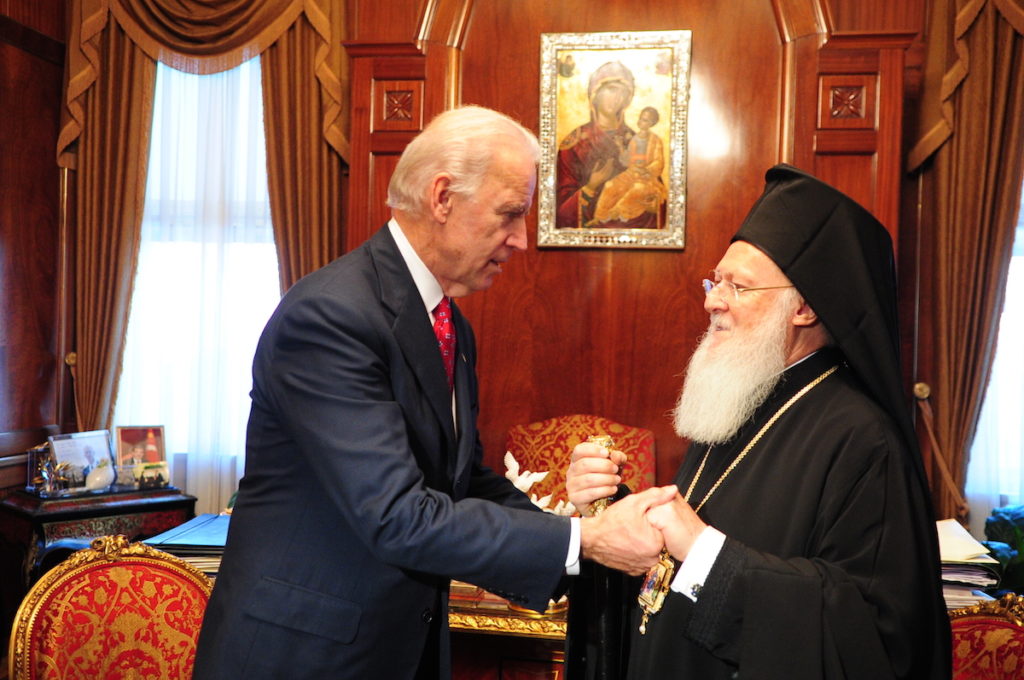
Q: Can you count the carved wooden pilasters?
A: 2